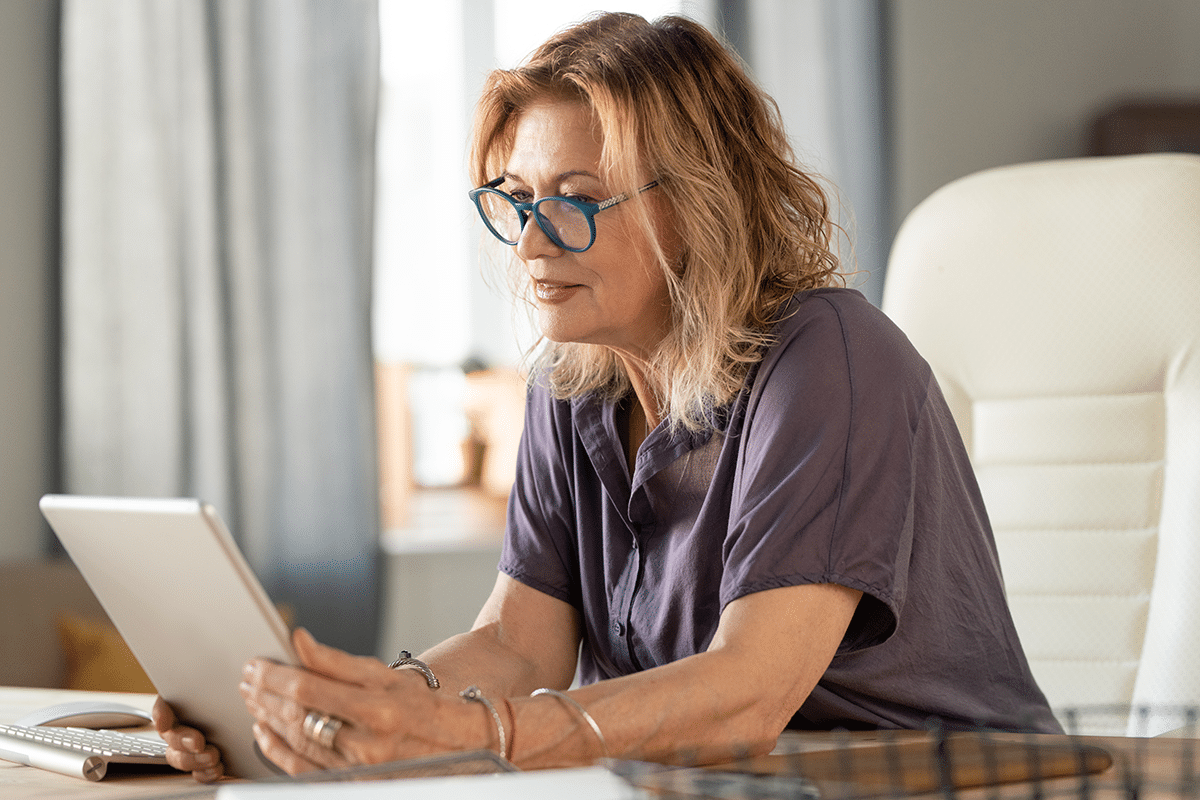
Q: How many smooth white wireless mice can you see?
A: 1